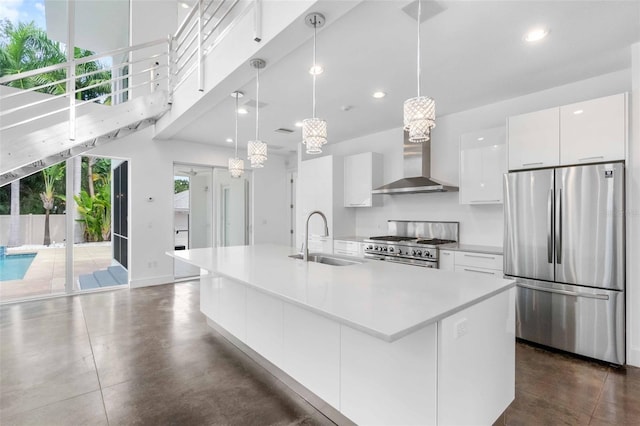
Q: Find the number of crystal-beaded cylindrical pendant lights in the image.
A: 4